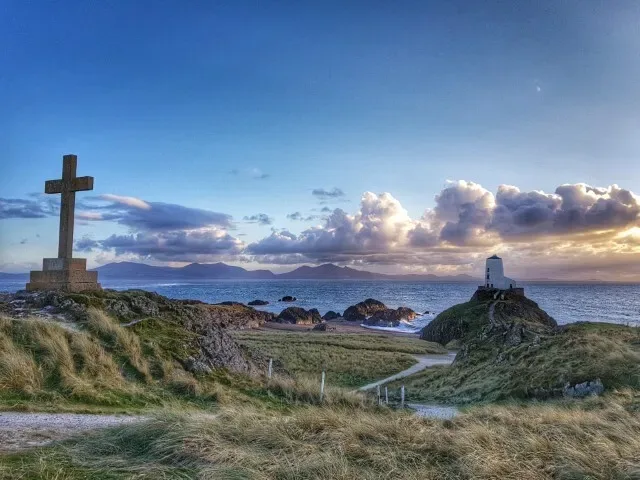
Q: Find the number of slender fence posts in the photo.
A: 5